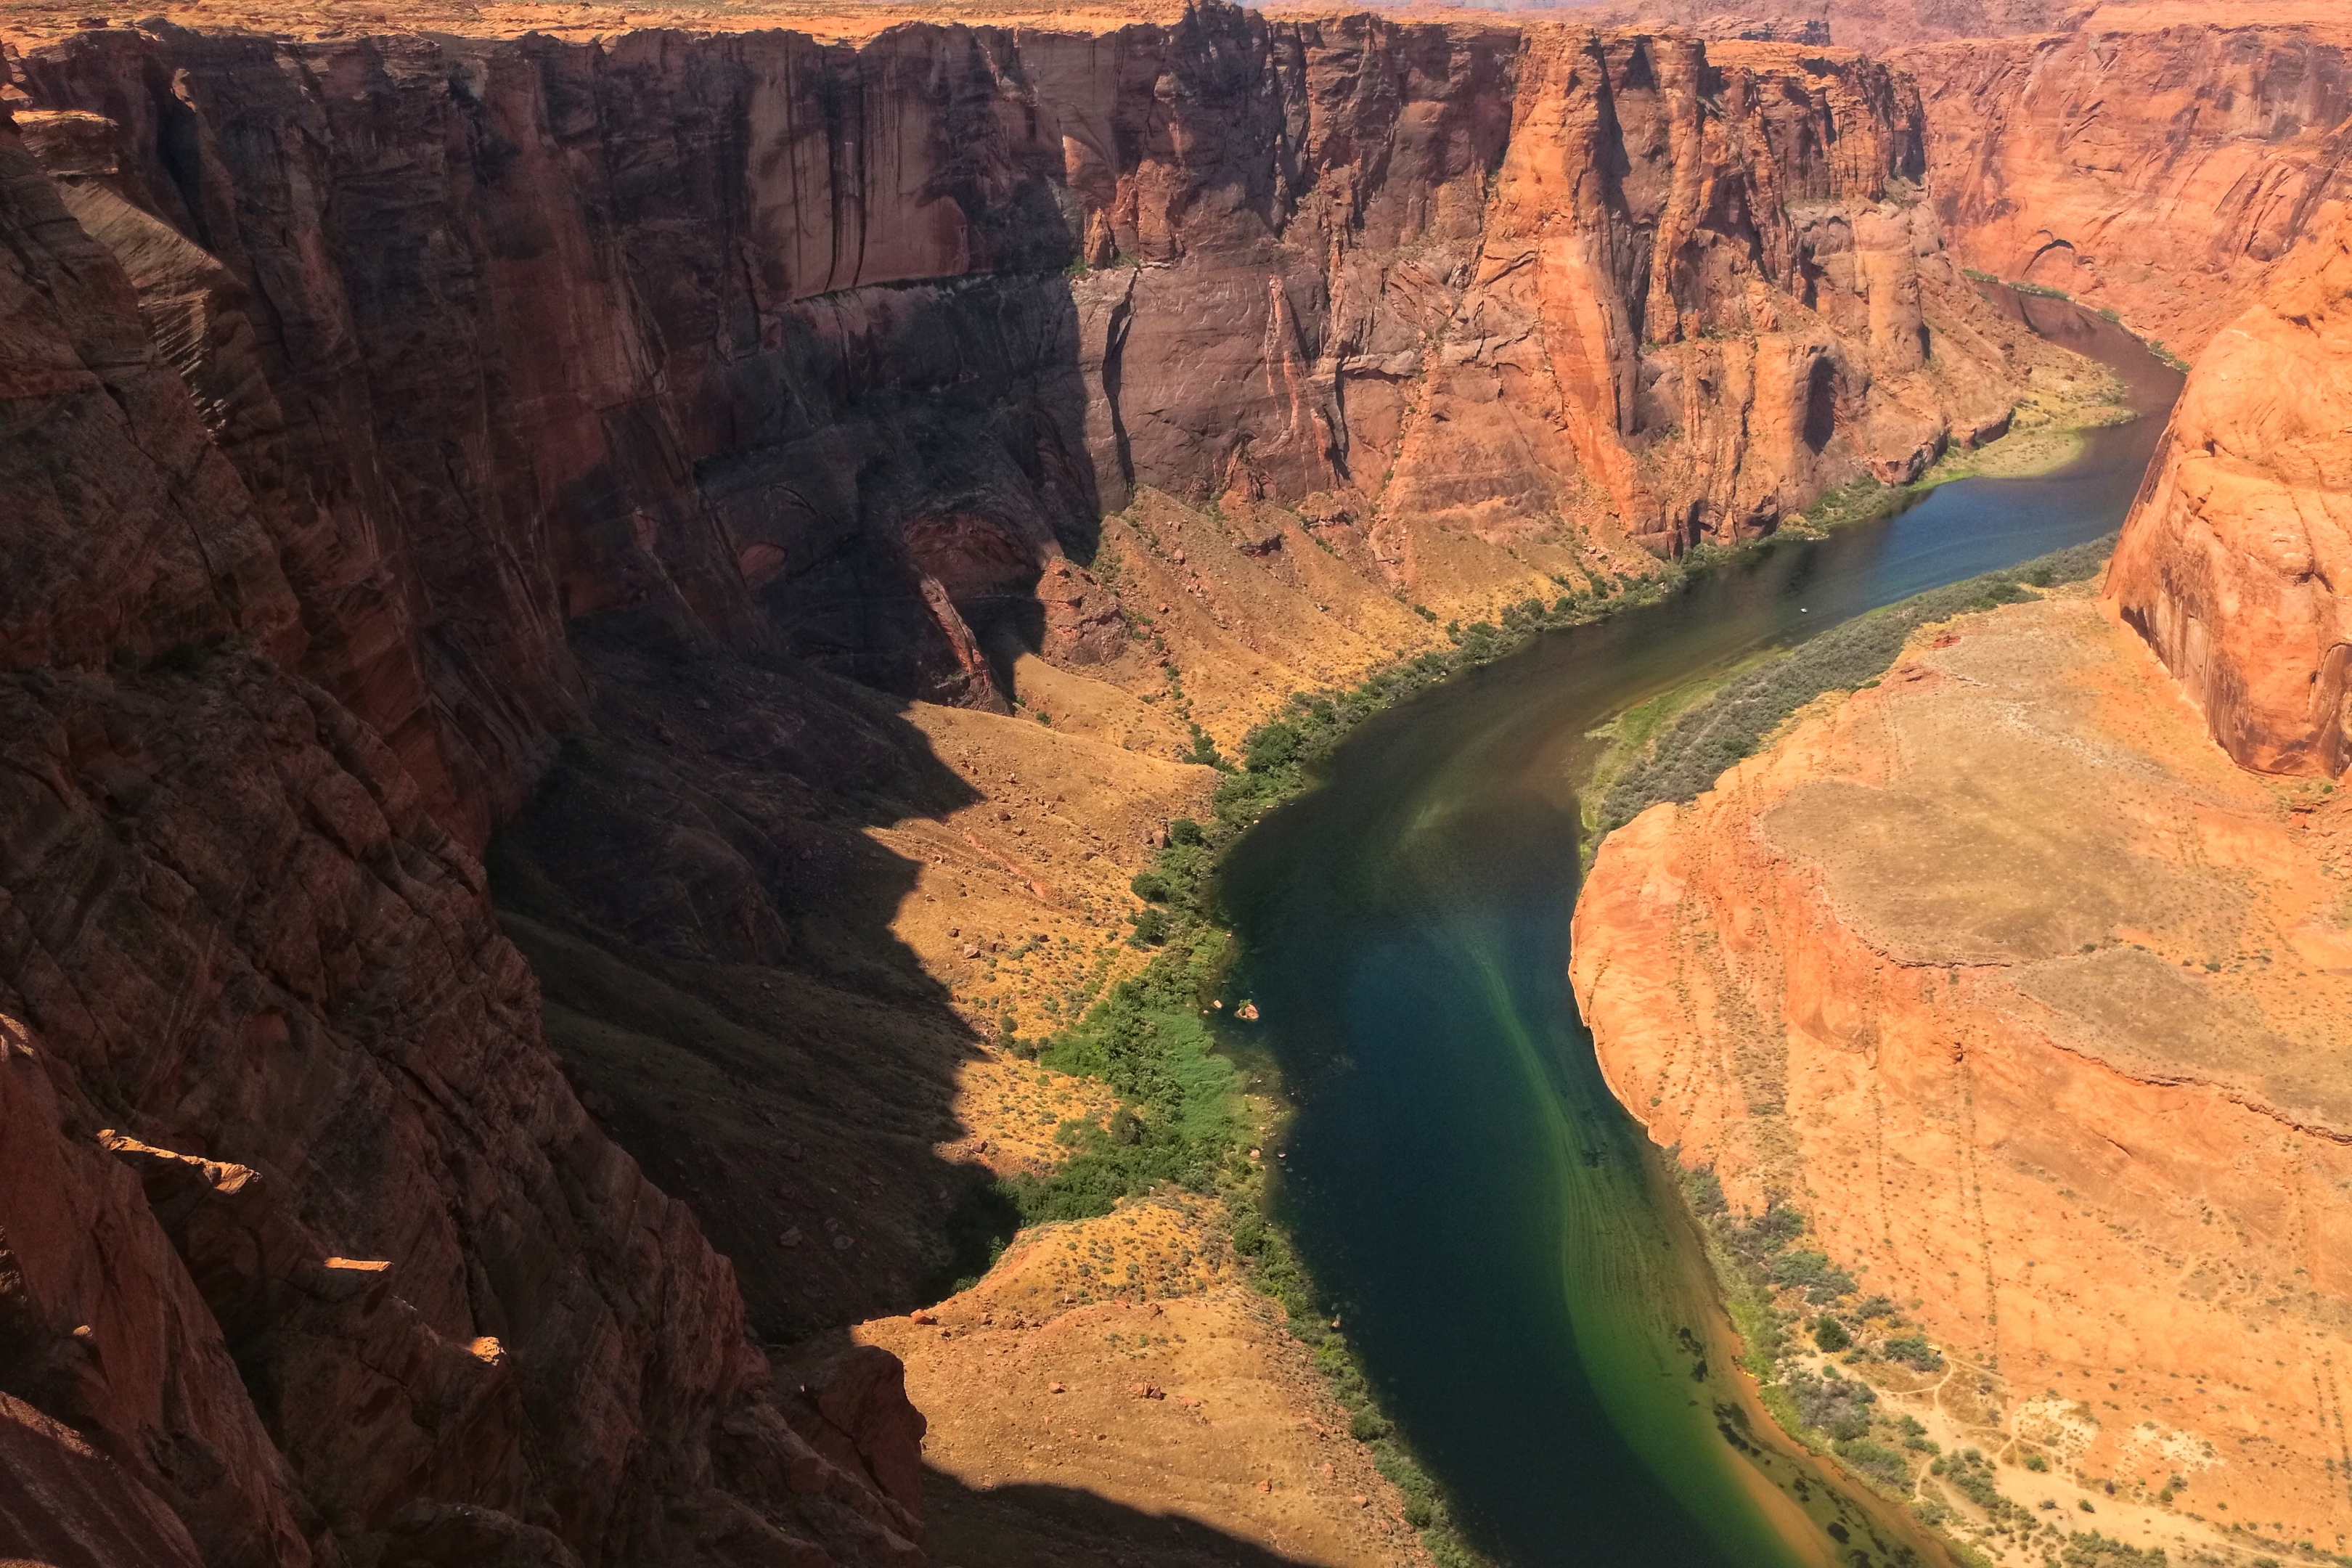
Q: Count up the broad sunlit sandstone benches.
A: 1